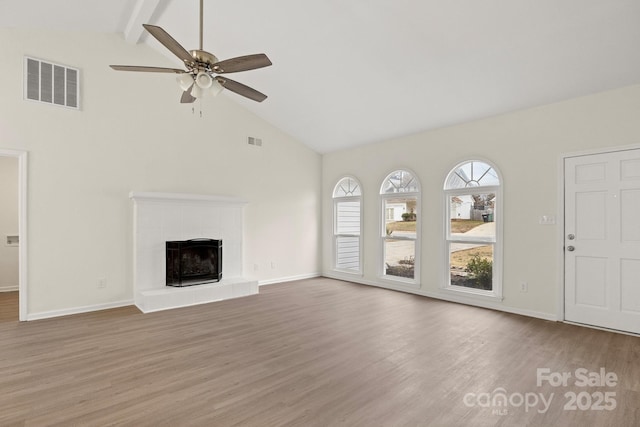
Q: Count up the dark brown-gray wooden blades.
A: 5